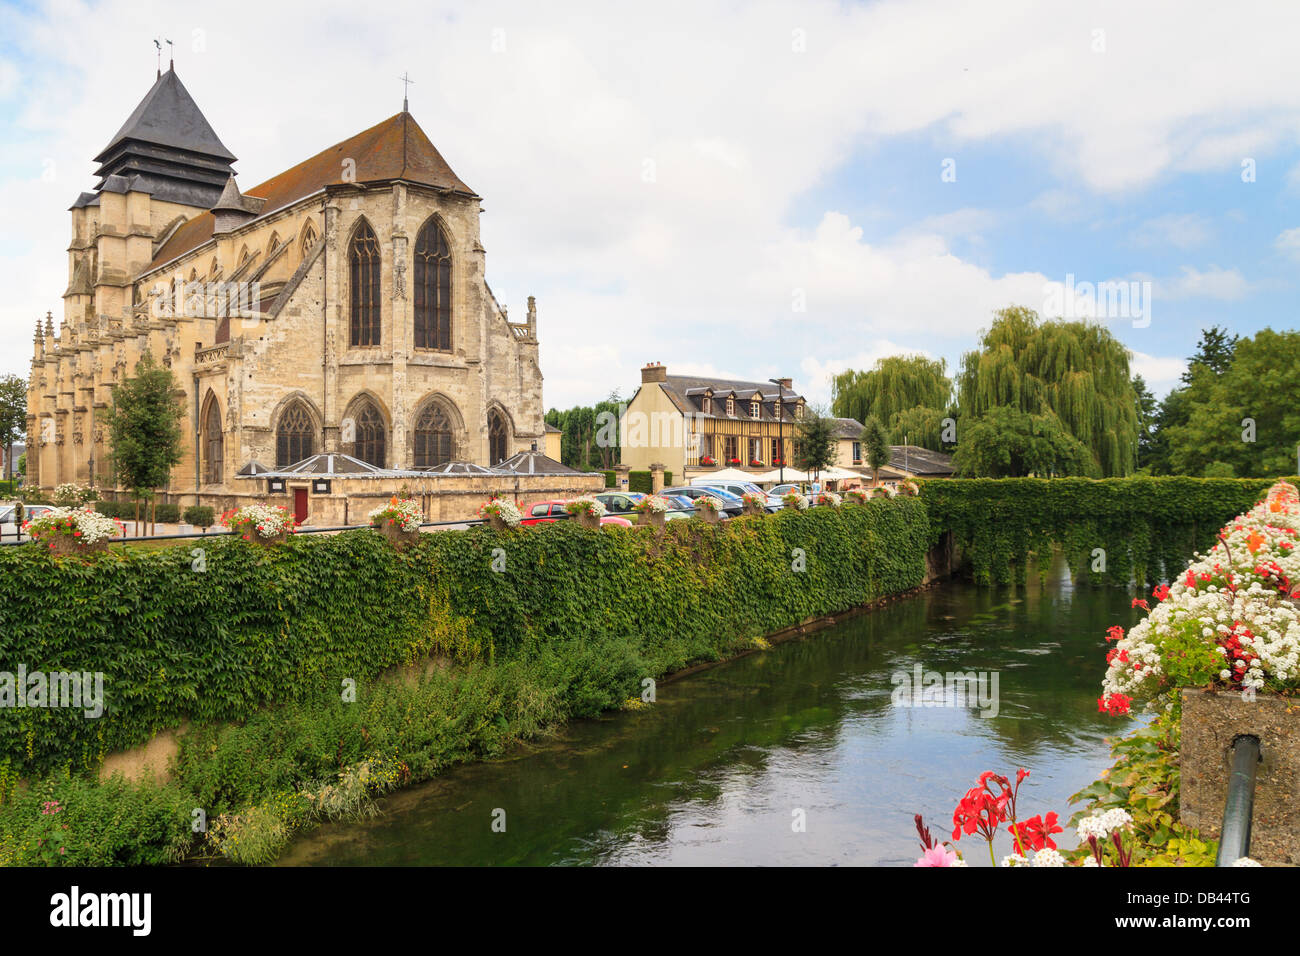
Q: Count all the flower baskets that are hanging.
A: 13